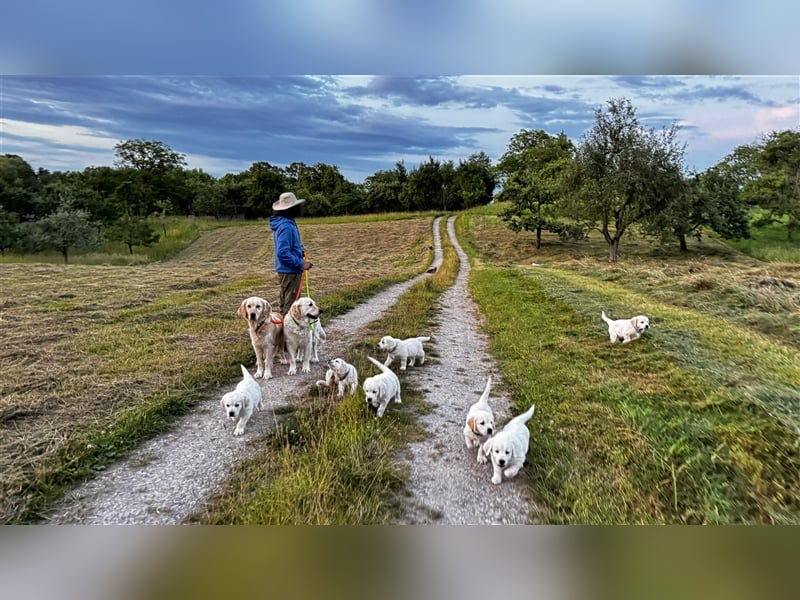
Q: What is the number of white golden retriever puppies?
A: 7